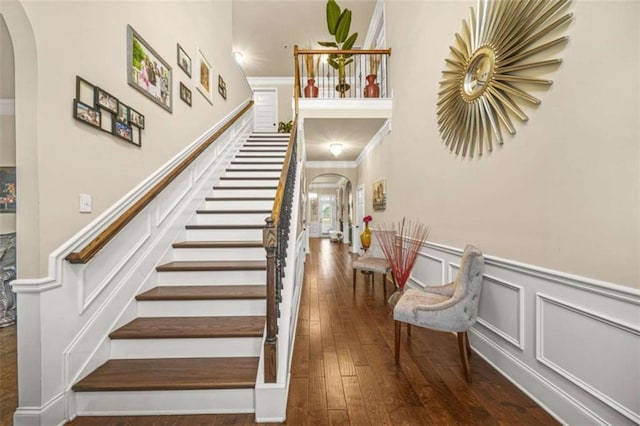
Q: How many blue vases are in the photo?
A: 0